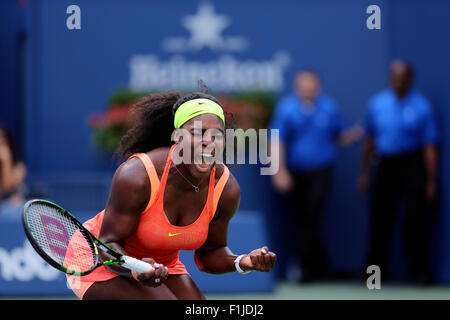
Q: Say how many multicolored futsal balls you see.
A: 0